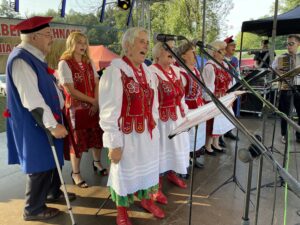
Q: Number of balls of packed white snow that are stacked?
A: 0